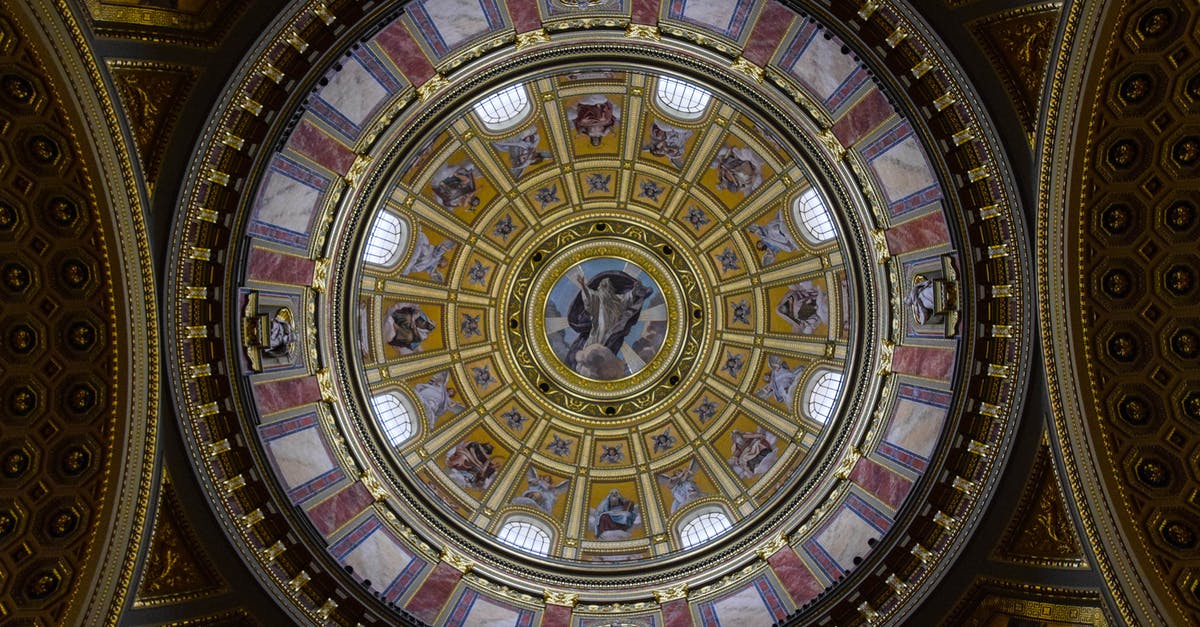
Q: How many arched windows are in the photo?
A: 8